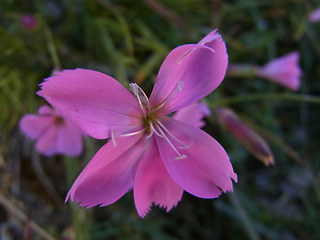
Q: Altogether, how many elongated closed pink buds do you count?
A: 1